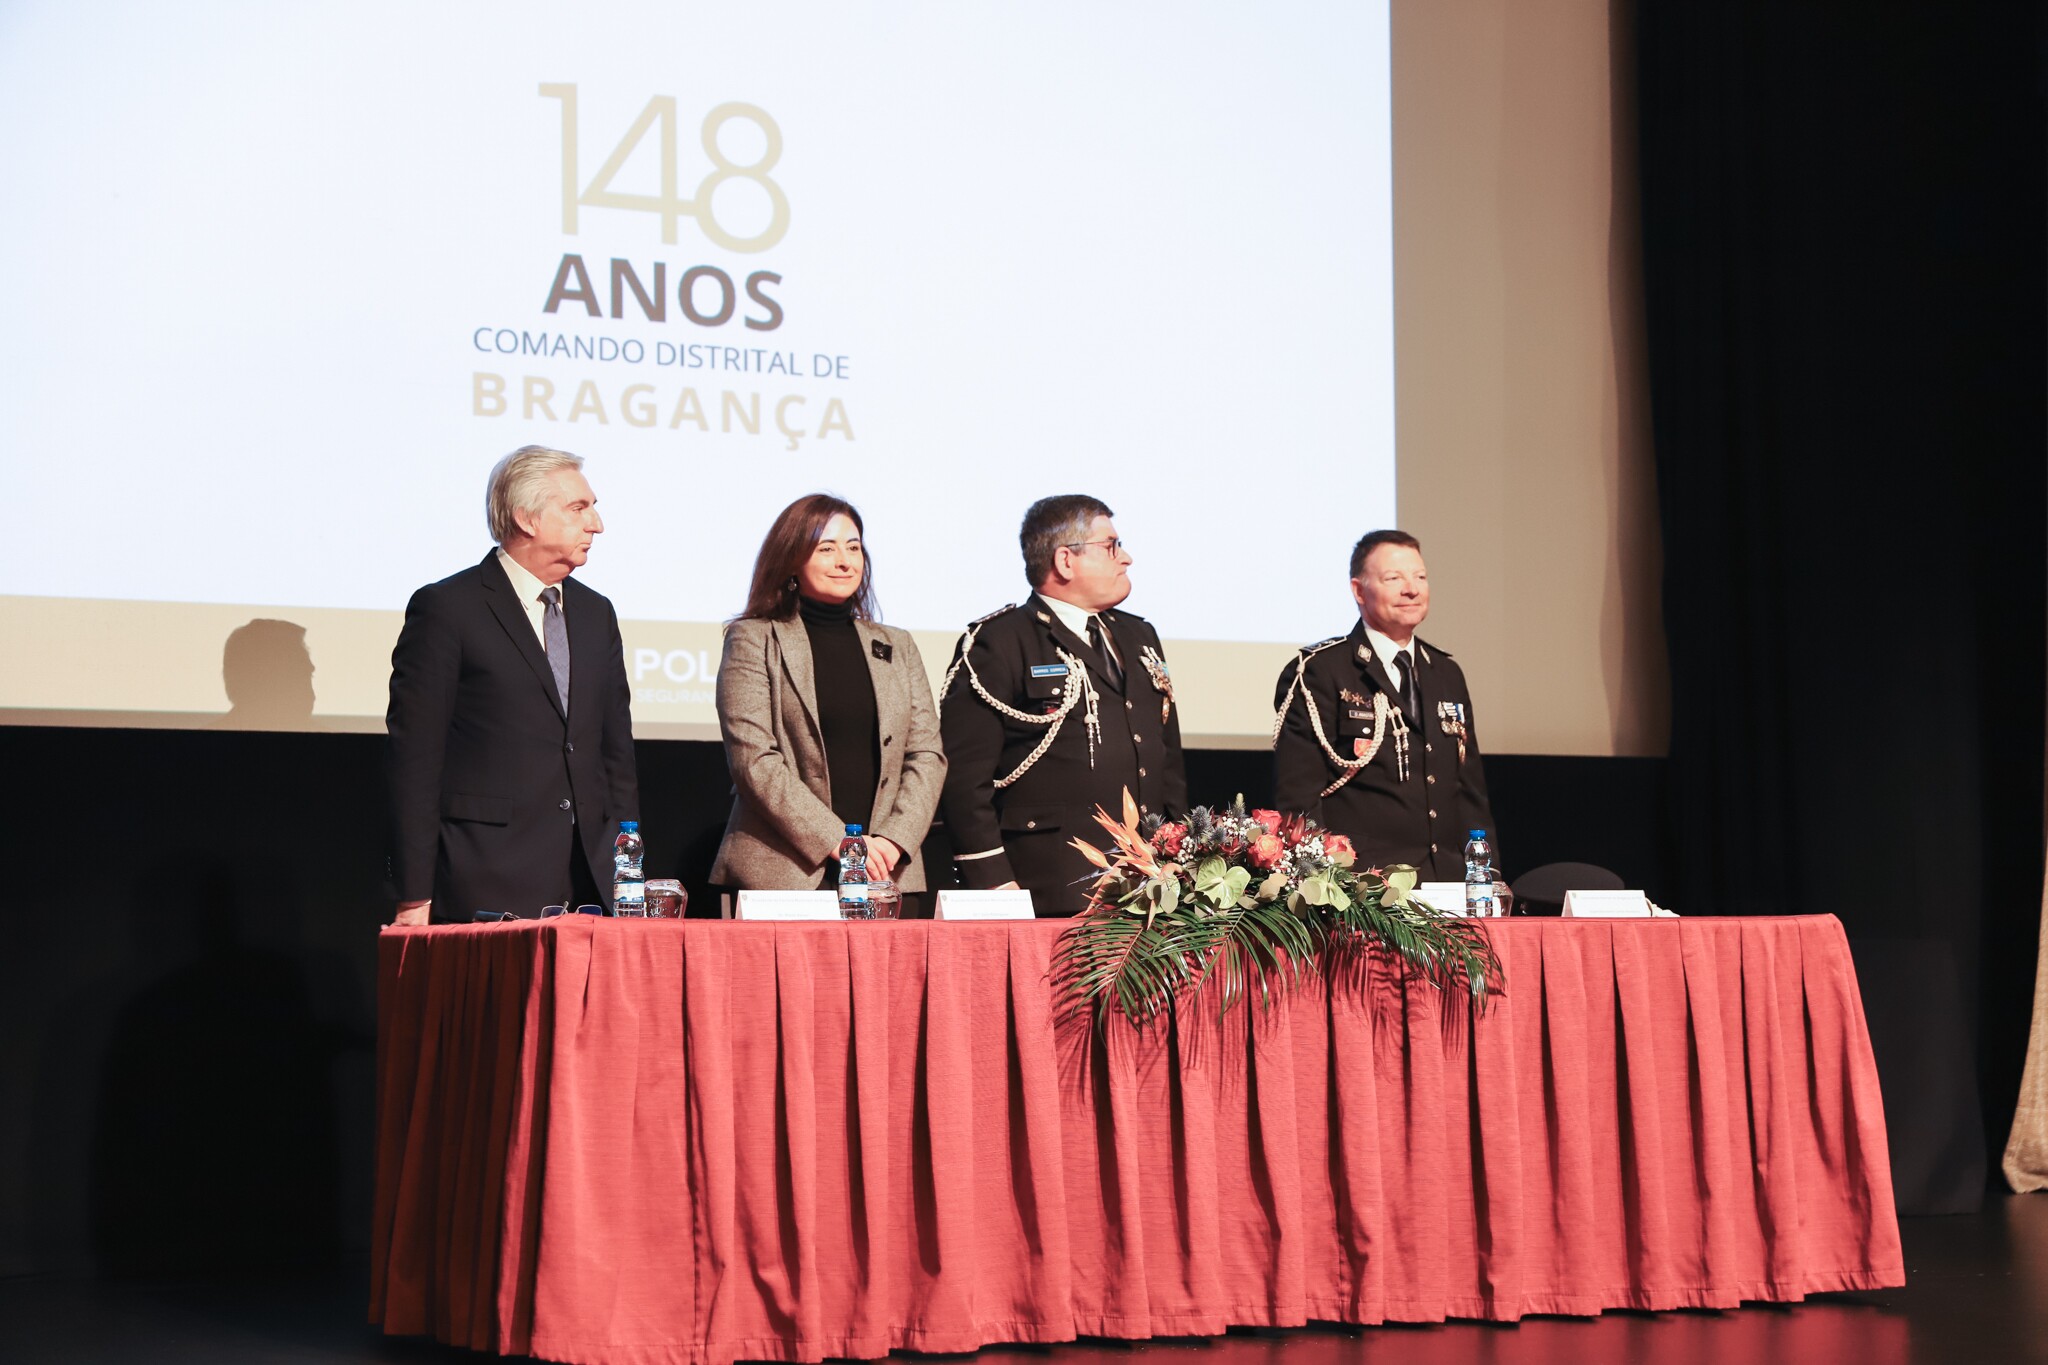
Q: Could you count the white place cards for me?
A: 4